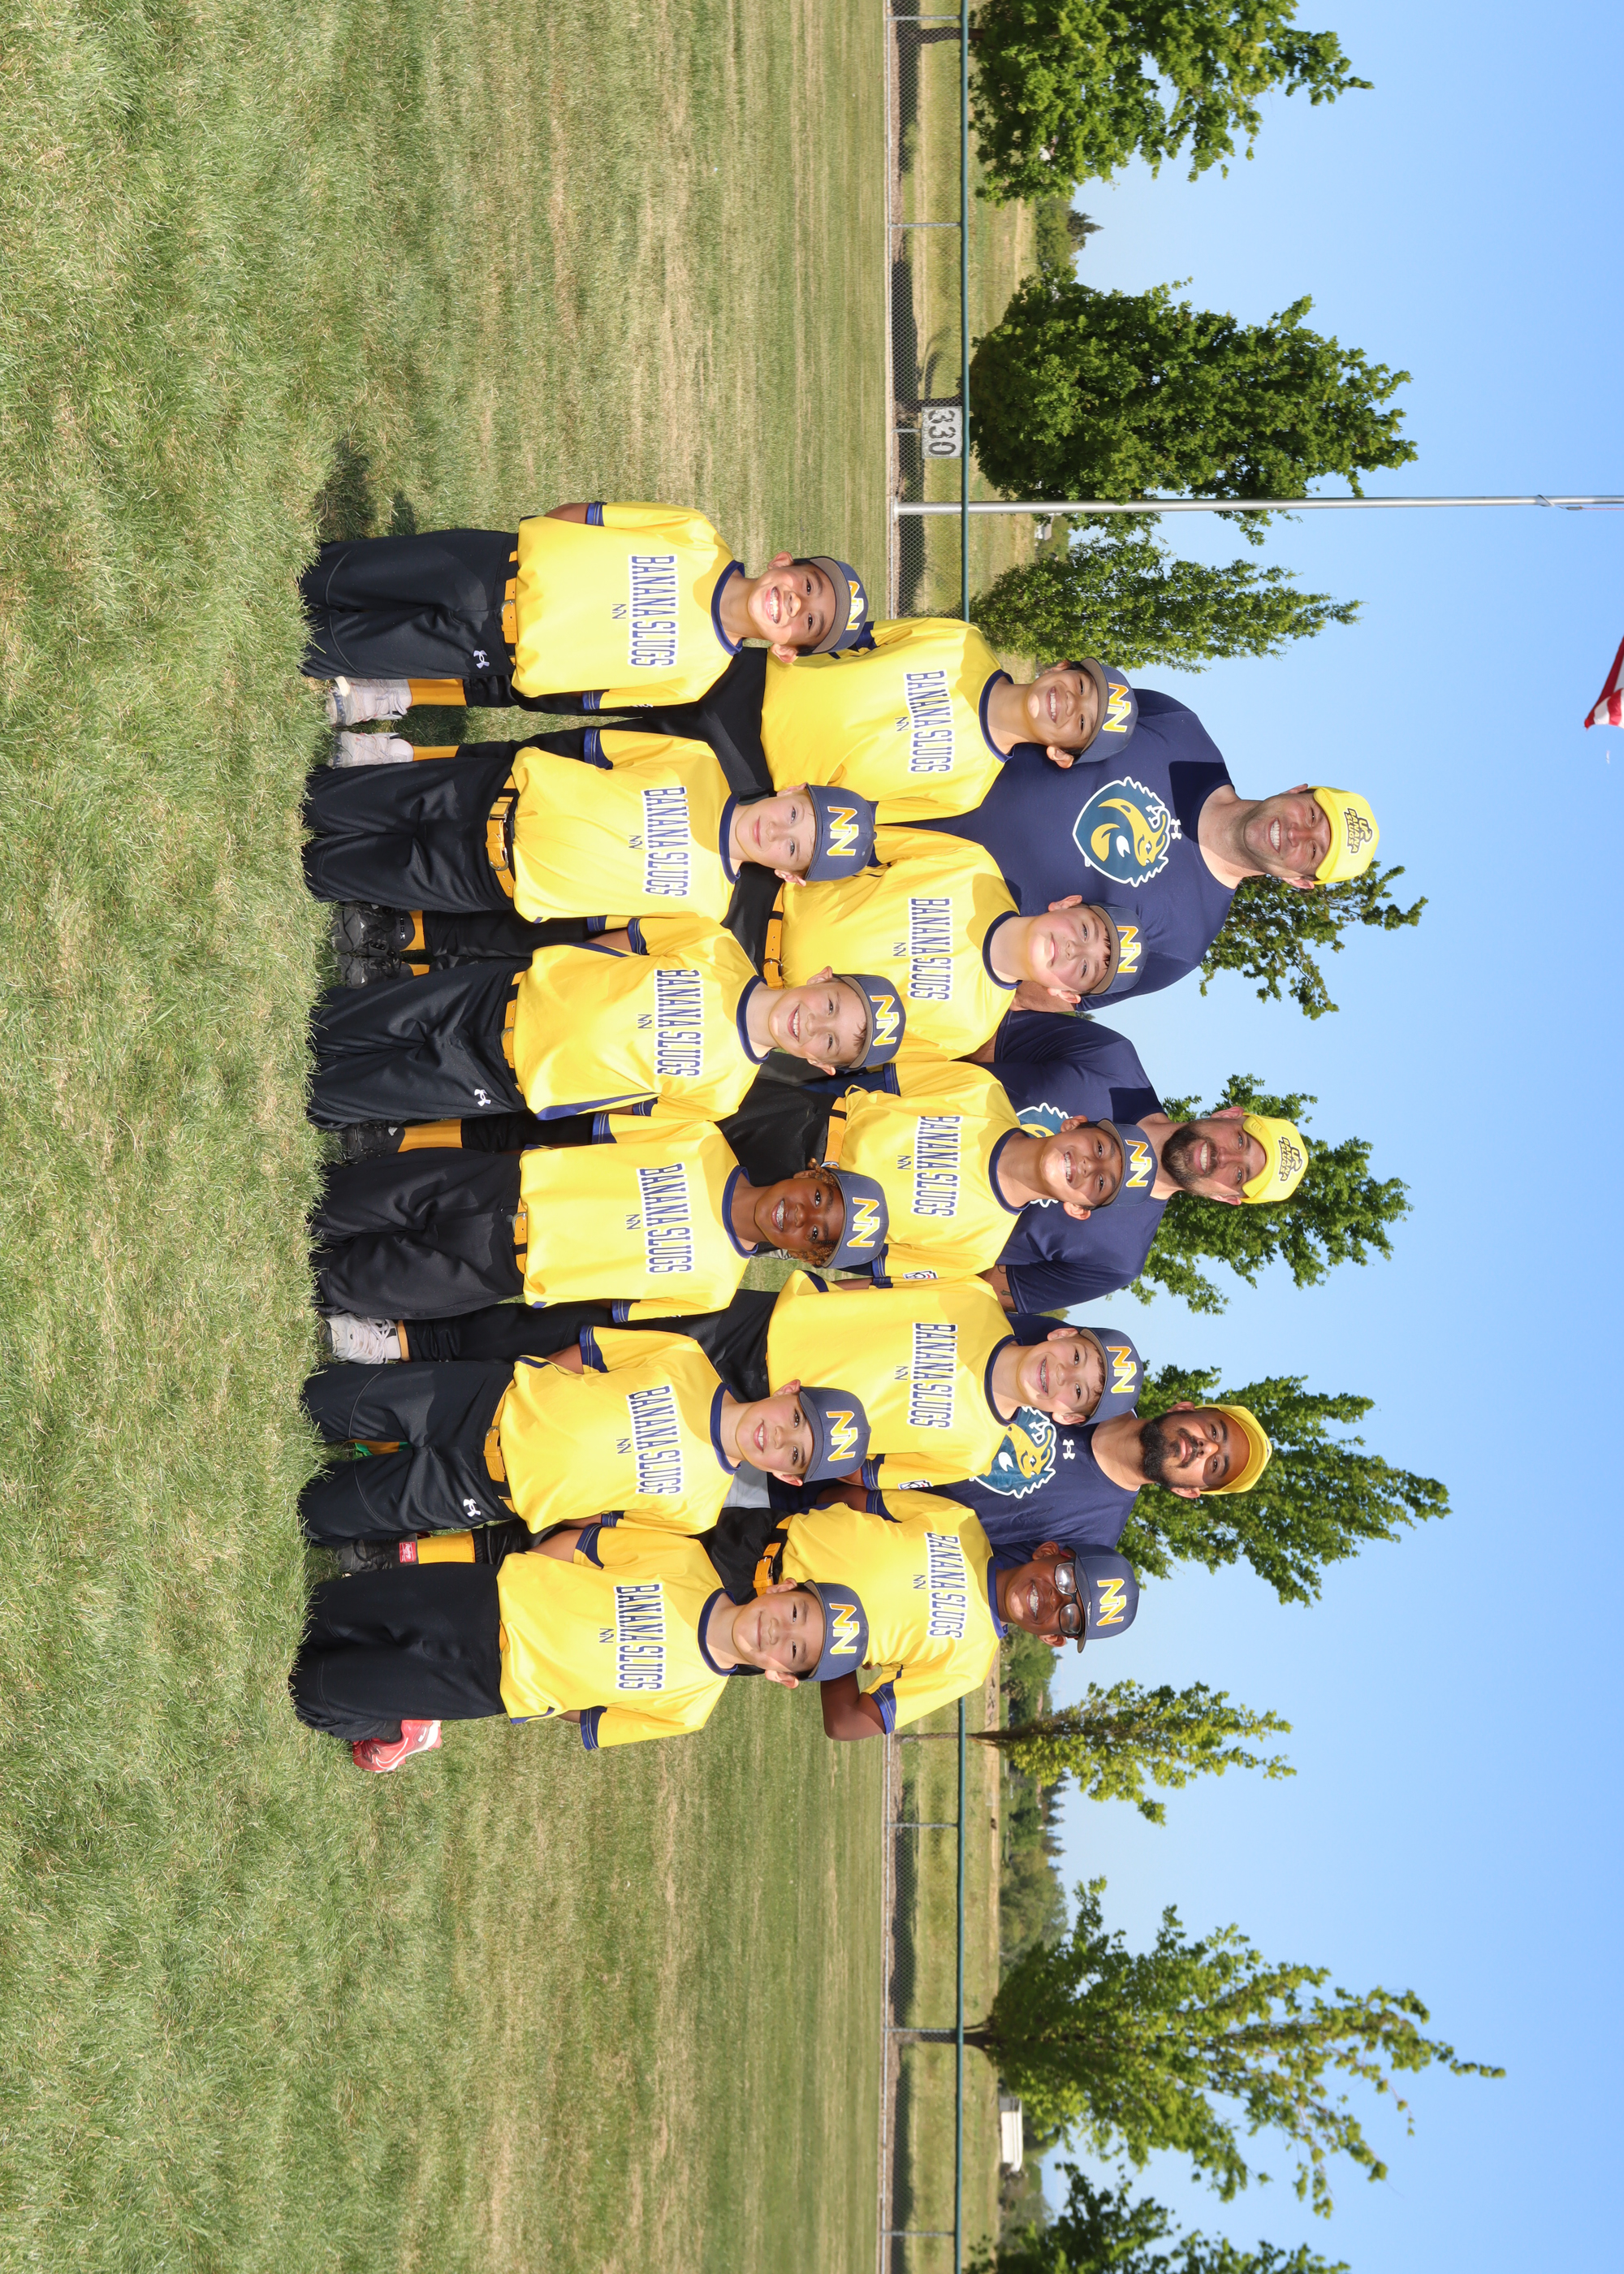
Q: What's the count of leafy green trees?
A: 9